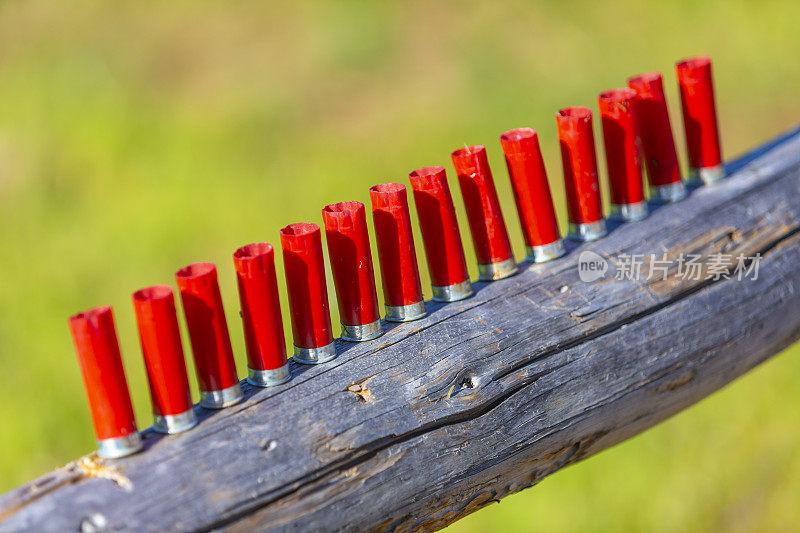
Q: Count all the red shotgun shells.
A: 14